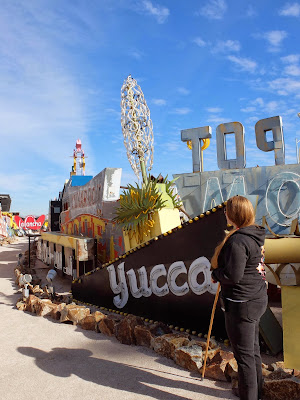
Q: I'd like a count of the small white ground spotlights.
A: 2